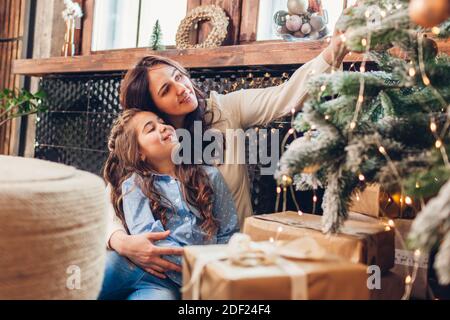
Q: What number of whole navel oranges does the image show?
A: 0